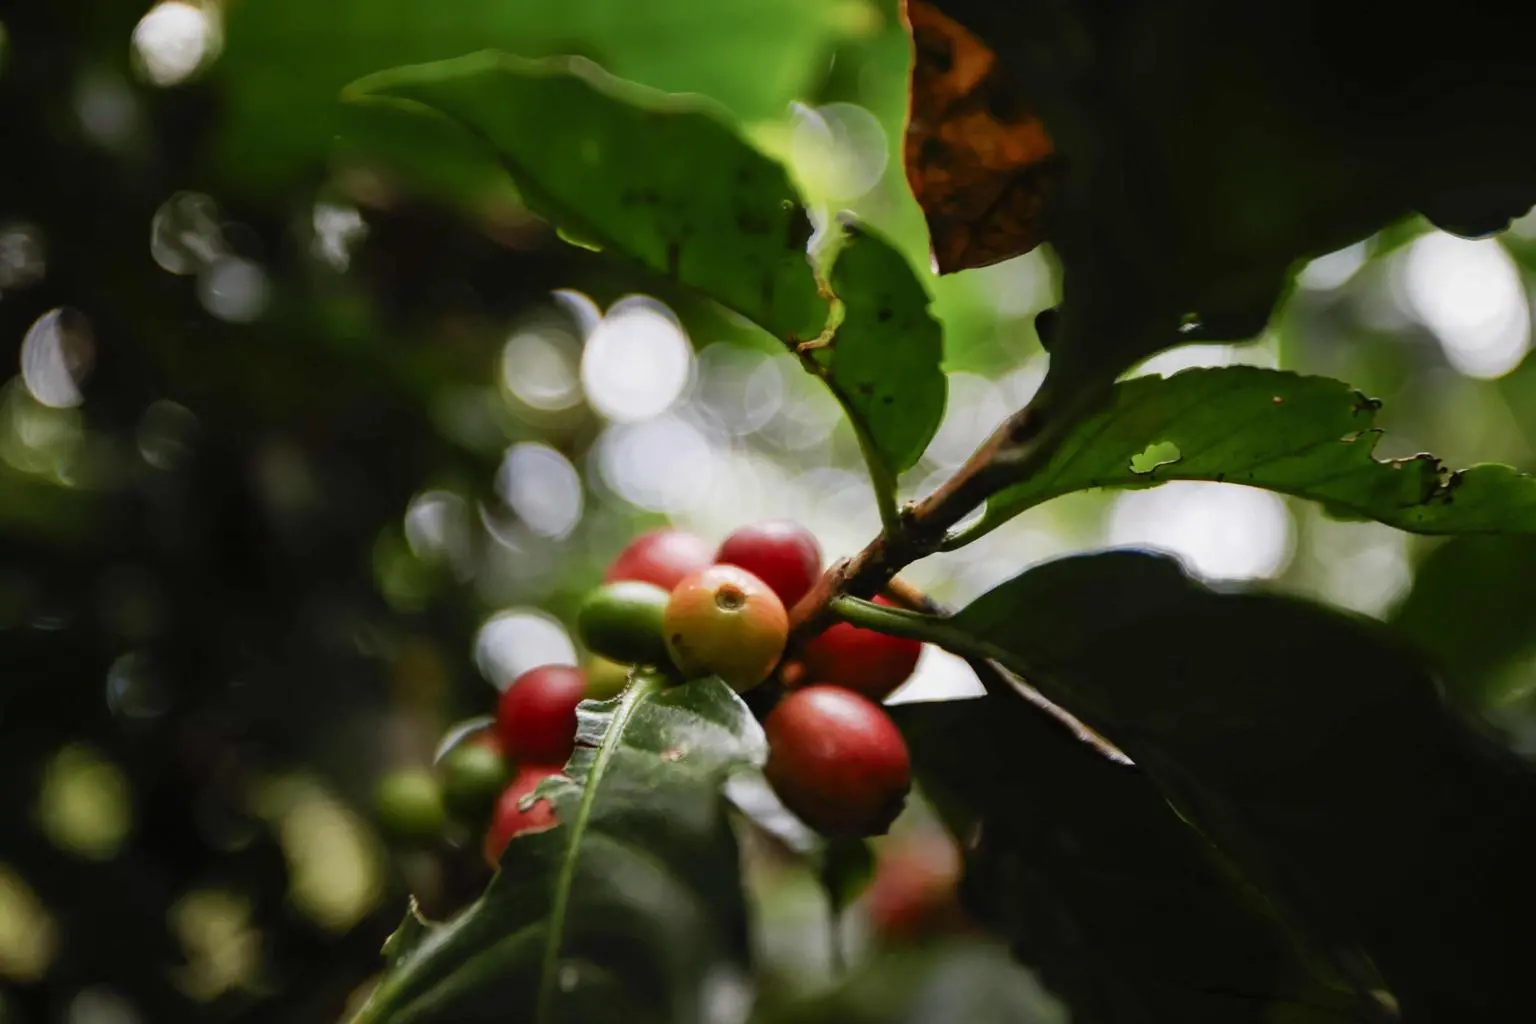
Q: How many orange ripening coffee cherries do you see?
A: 1